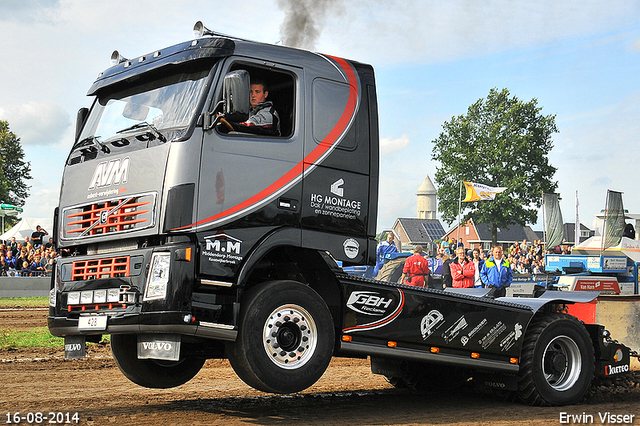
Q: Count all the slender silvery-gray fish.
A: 0